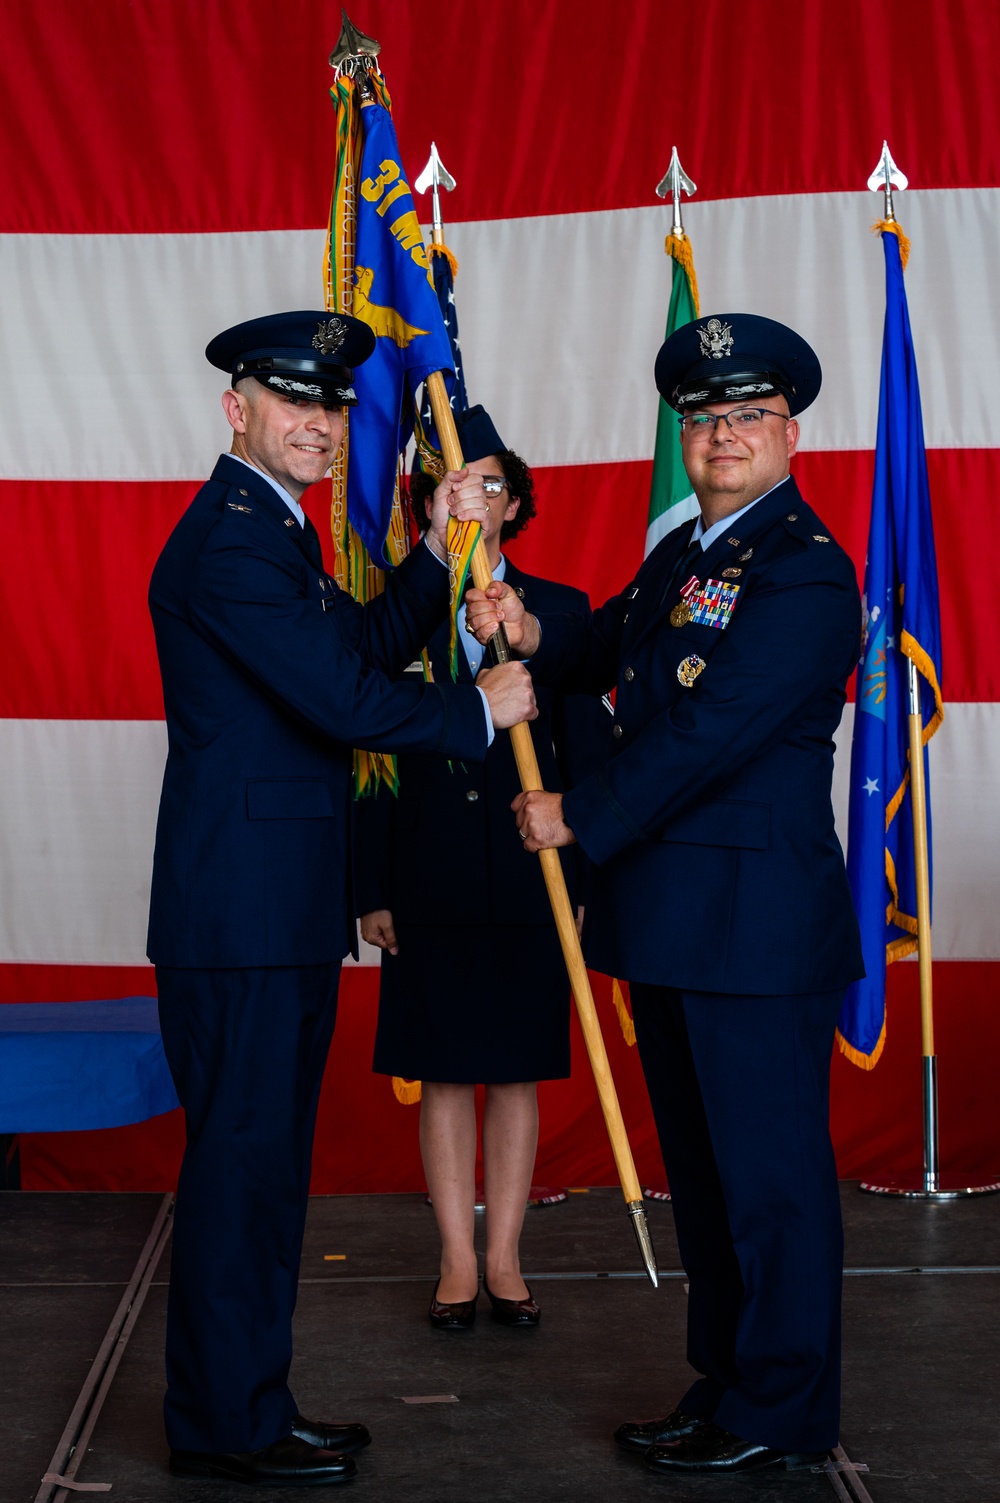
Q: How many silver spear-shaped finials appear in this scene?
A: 4